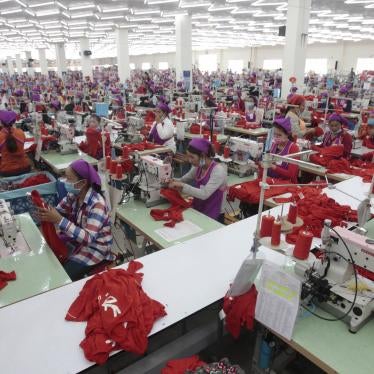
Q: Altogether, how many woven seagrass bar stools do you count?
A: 0